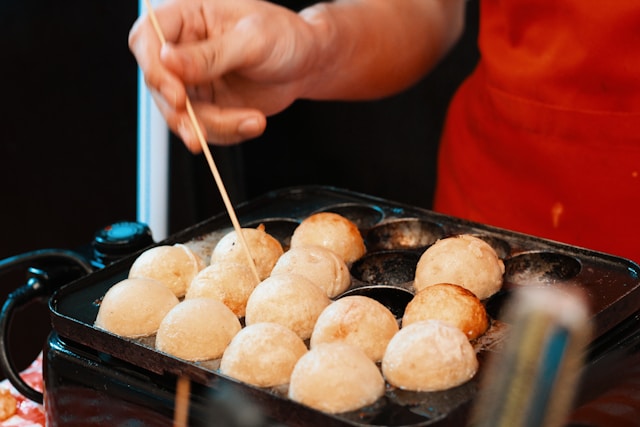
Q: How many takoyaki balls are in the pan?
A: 14